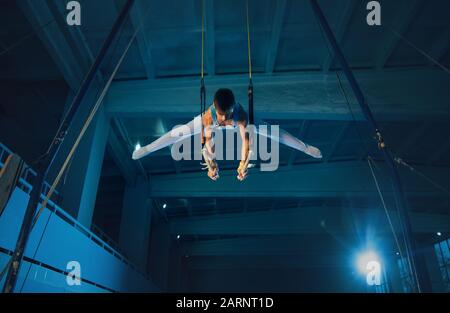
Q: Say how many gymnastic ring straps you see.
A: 2